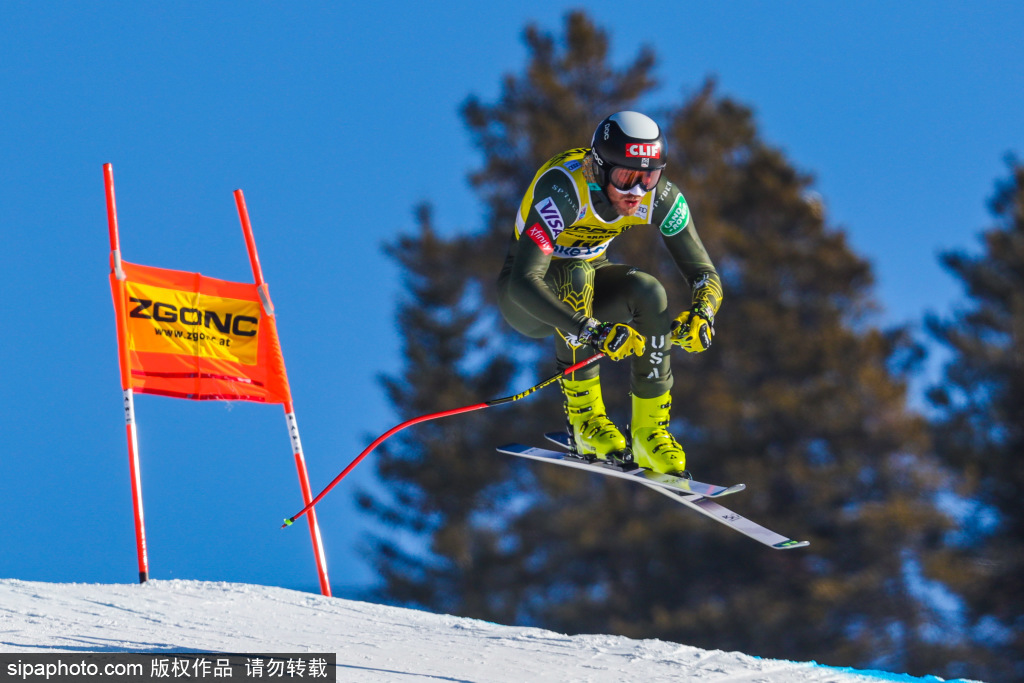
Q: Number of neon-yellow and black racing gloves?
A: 2